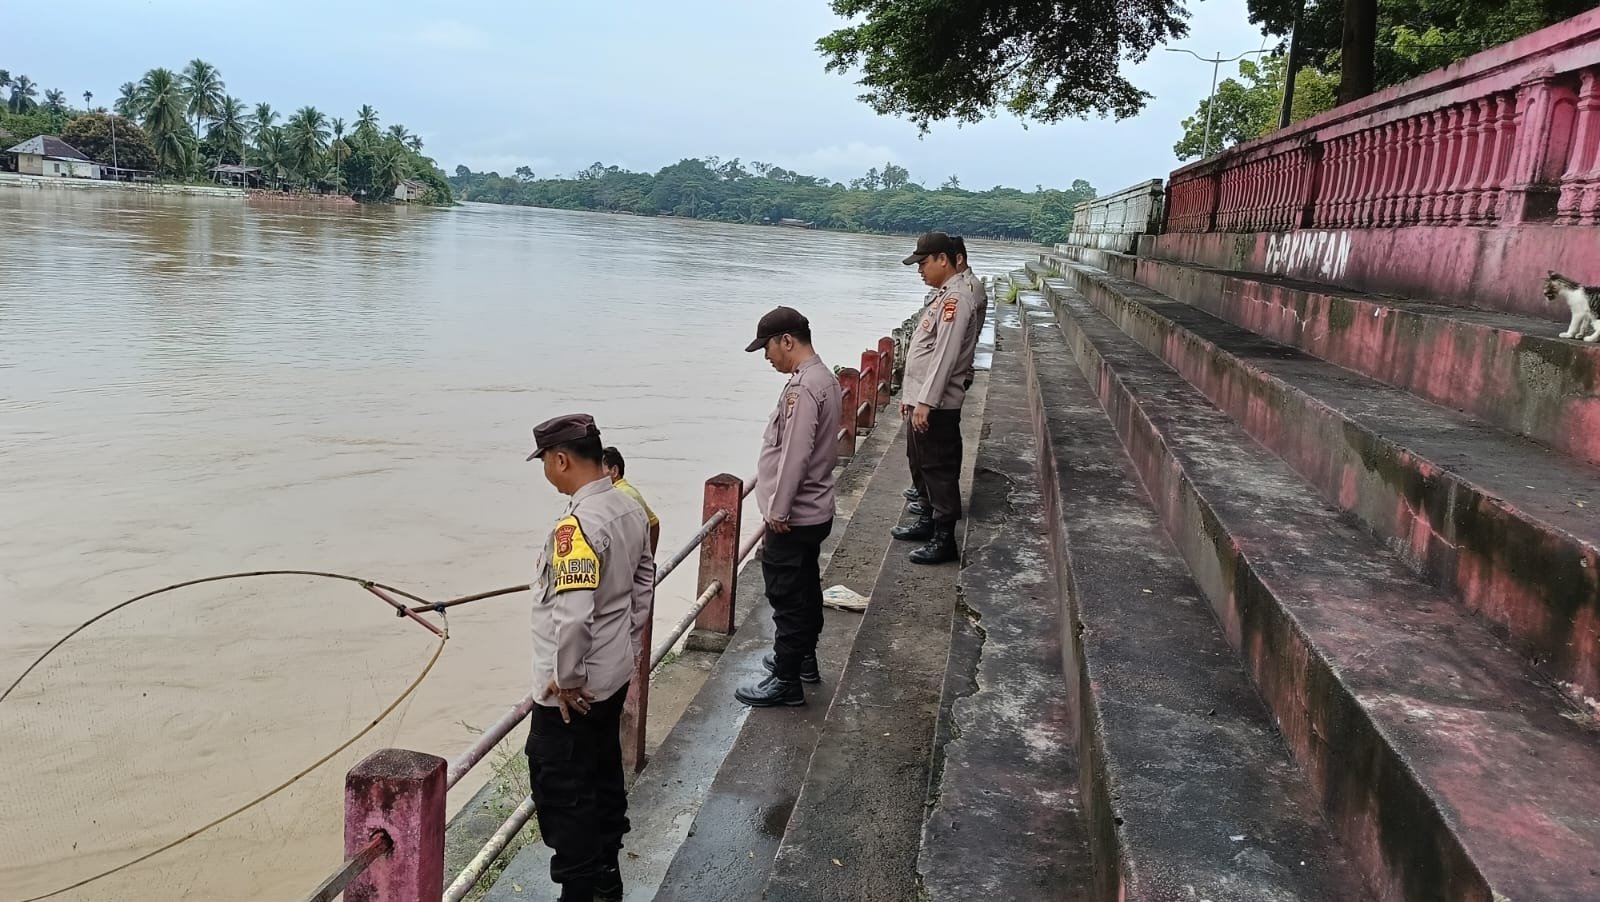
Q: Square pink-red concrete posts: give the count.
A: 6